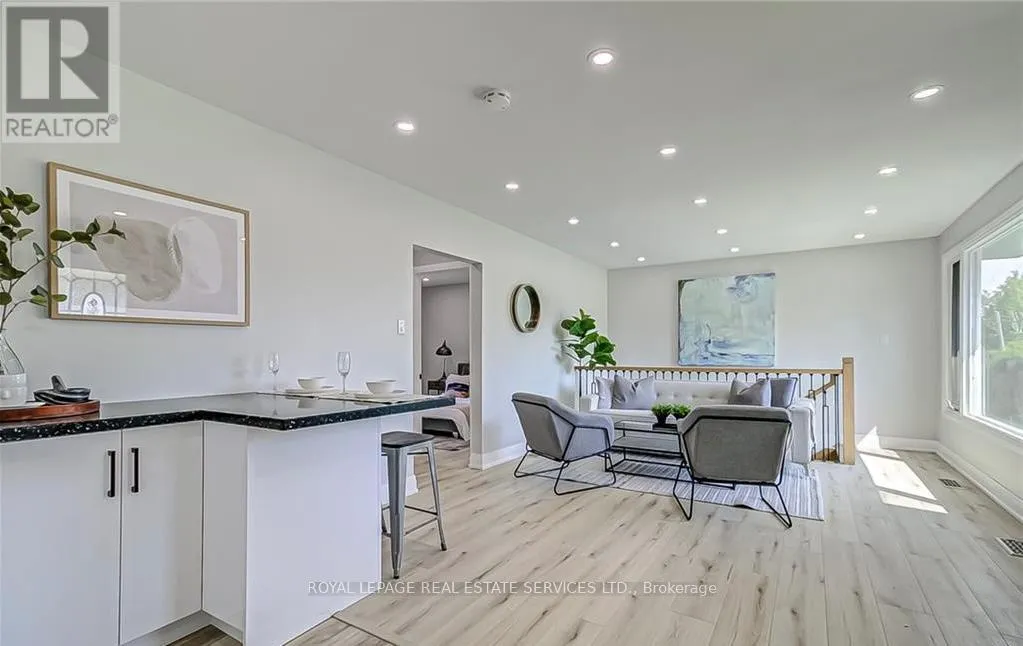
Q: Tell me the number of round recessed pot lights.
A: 14